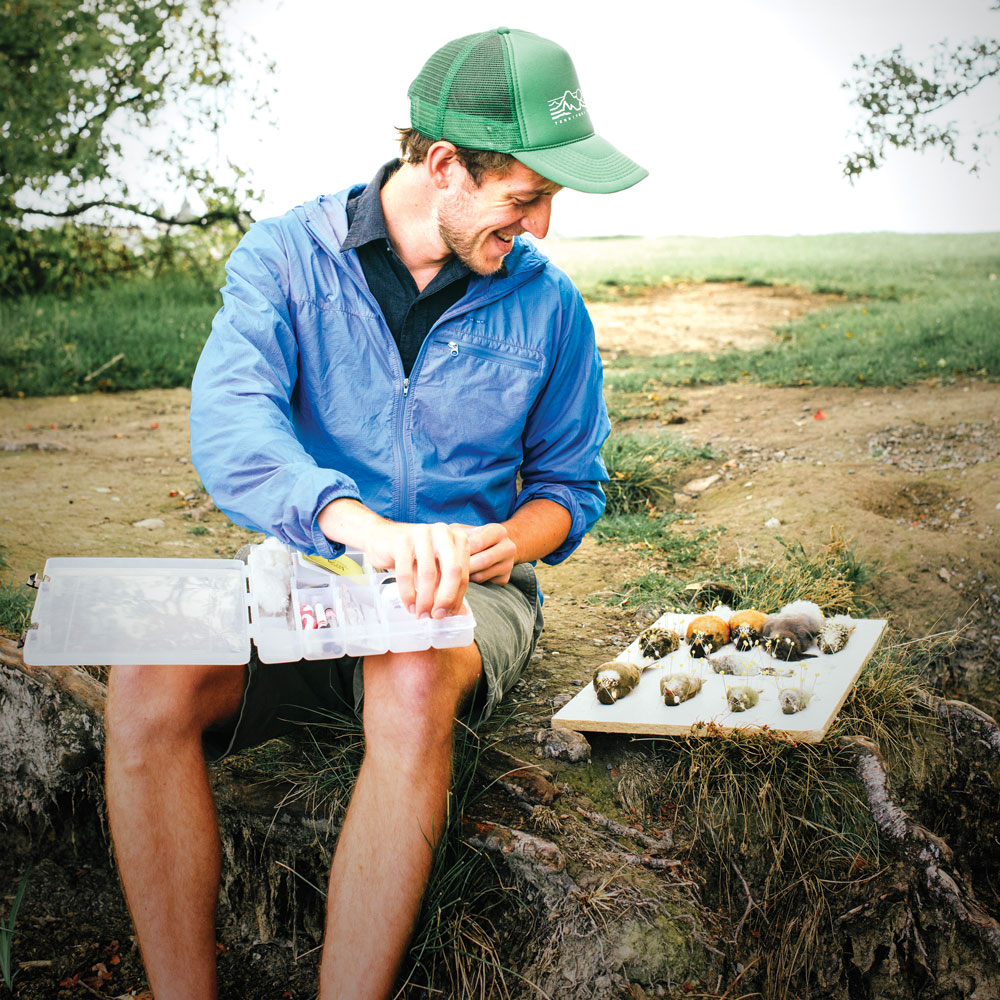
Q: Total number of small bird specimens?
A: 10